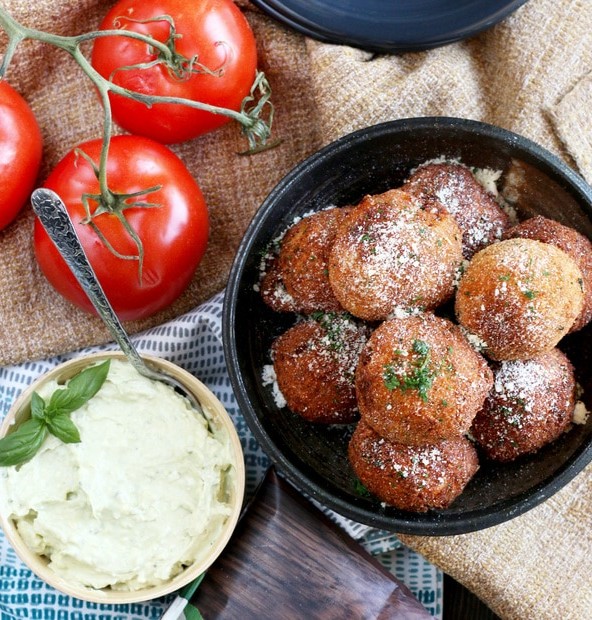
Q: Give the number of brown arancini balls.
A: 9